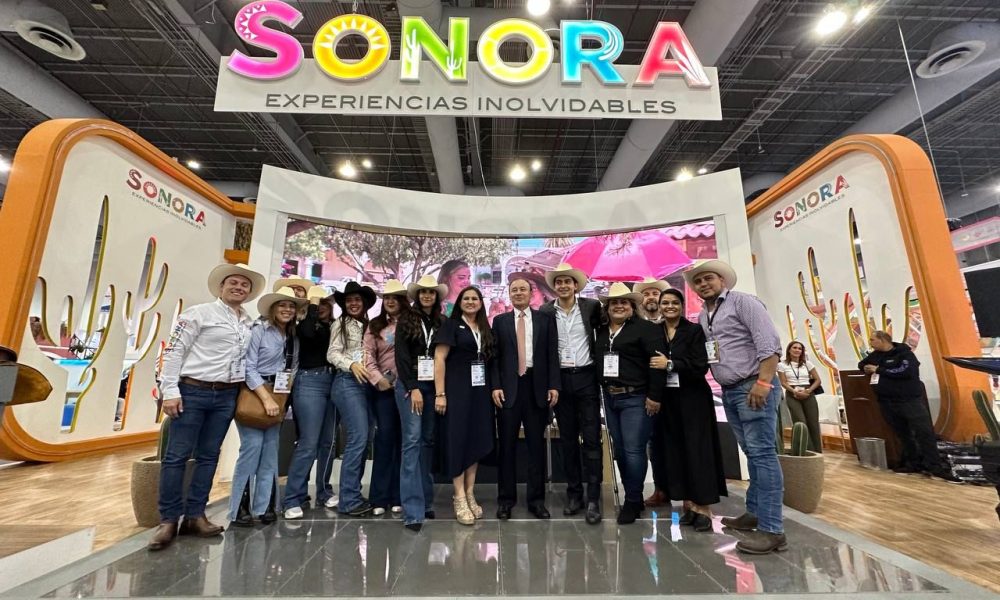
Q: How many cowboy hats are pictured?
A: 11